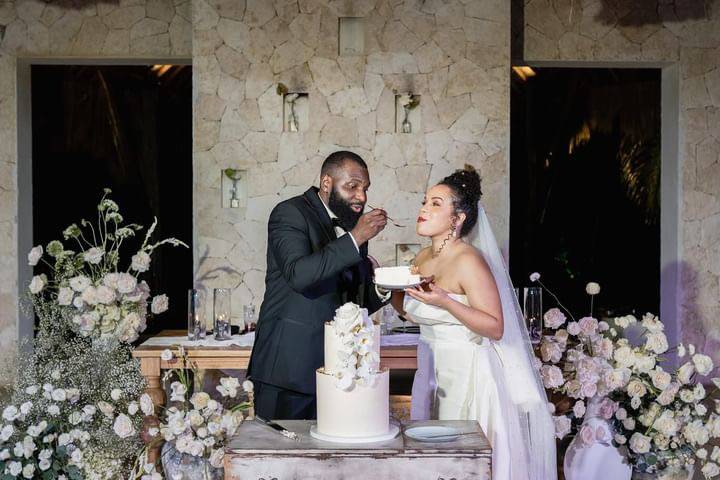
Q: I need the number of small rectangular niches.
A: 5